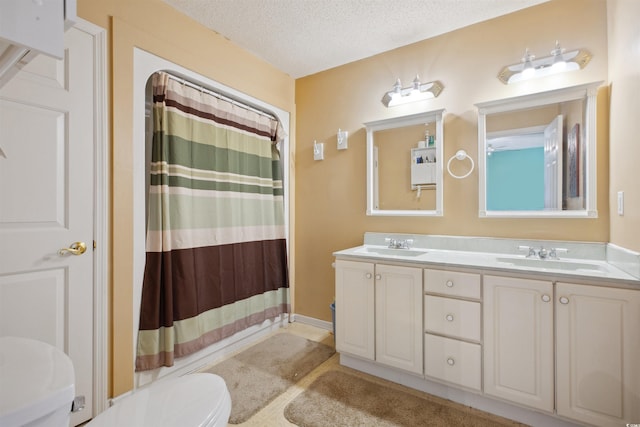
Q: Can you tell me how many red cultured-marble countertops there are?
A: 0